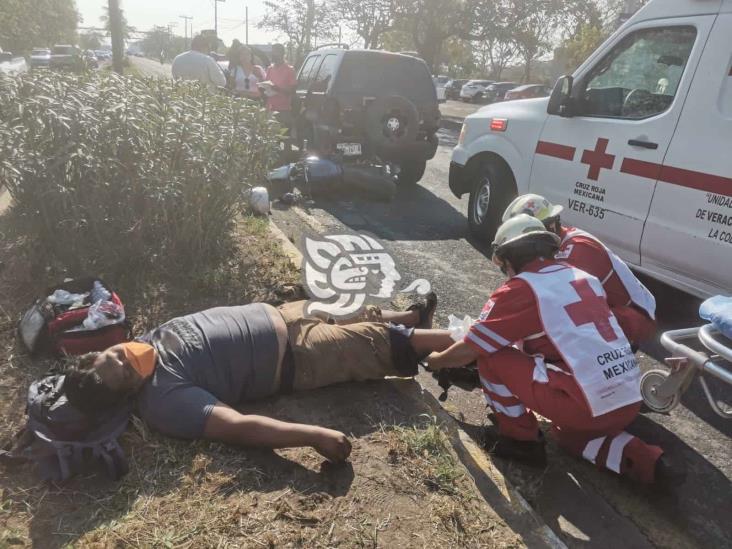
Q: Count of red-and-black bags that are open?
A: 1